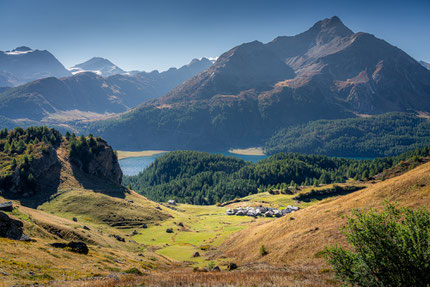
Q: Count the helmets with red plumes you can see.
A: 0